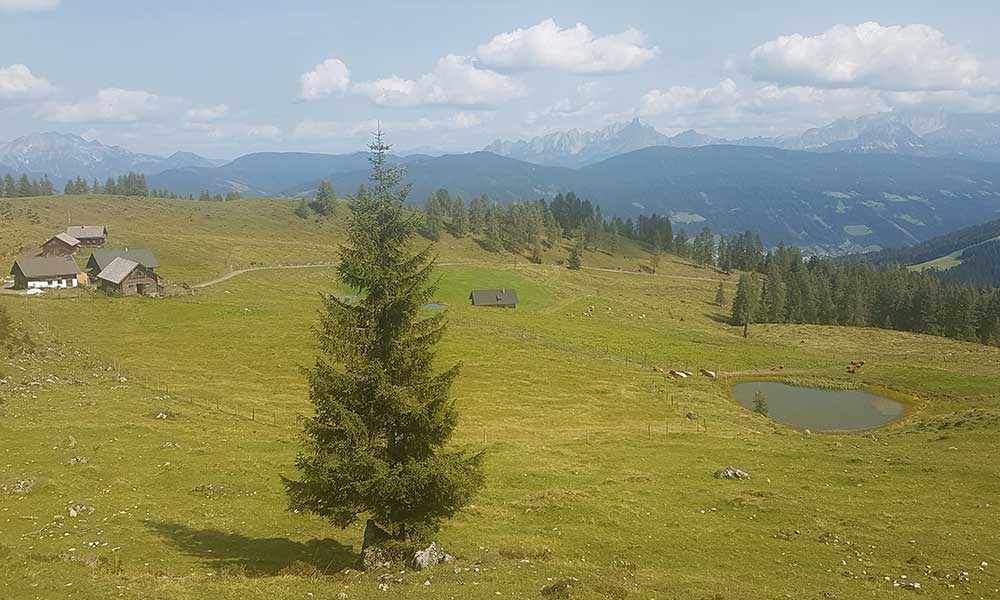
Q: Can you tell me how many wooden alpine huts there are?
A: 6